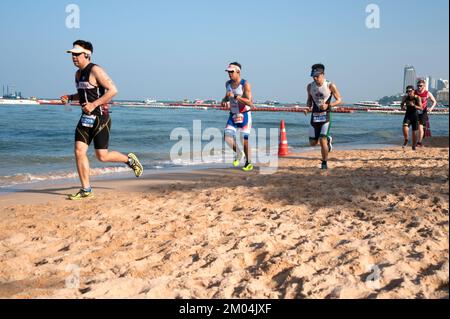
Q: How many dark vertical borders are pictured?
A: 1